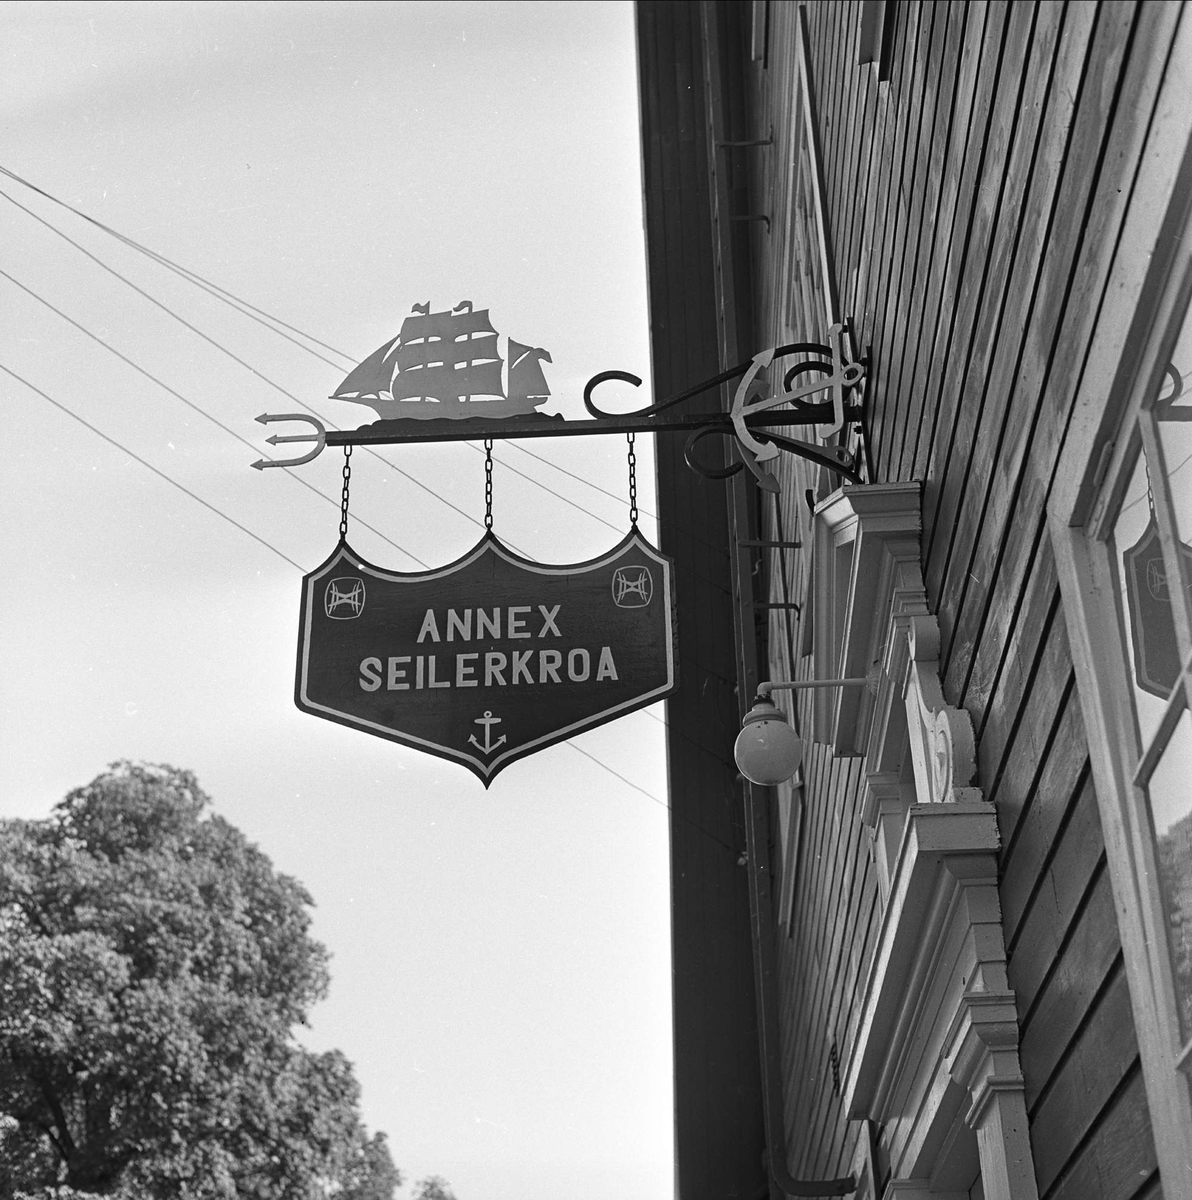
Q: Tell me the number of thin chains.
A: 3